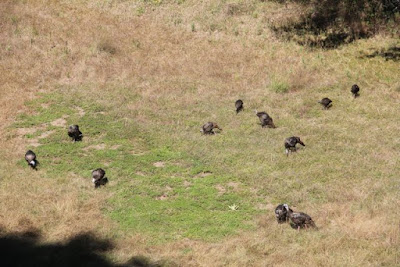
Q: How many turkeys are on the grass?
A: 11